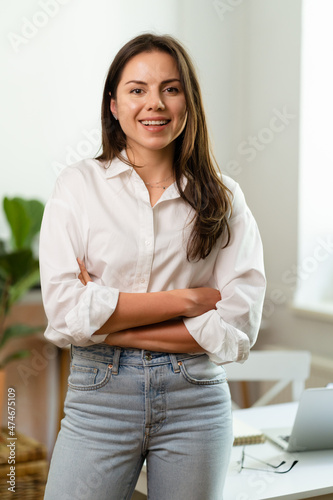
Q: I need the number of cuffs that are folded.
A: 2